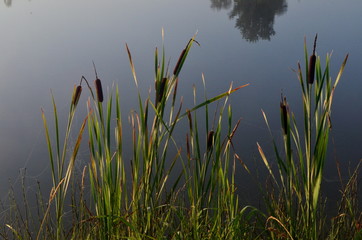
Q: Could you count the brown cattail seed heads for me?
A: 7